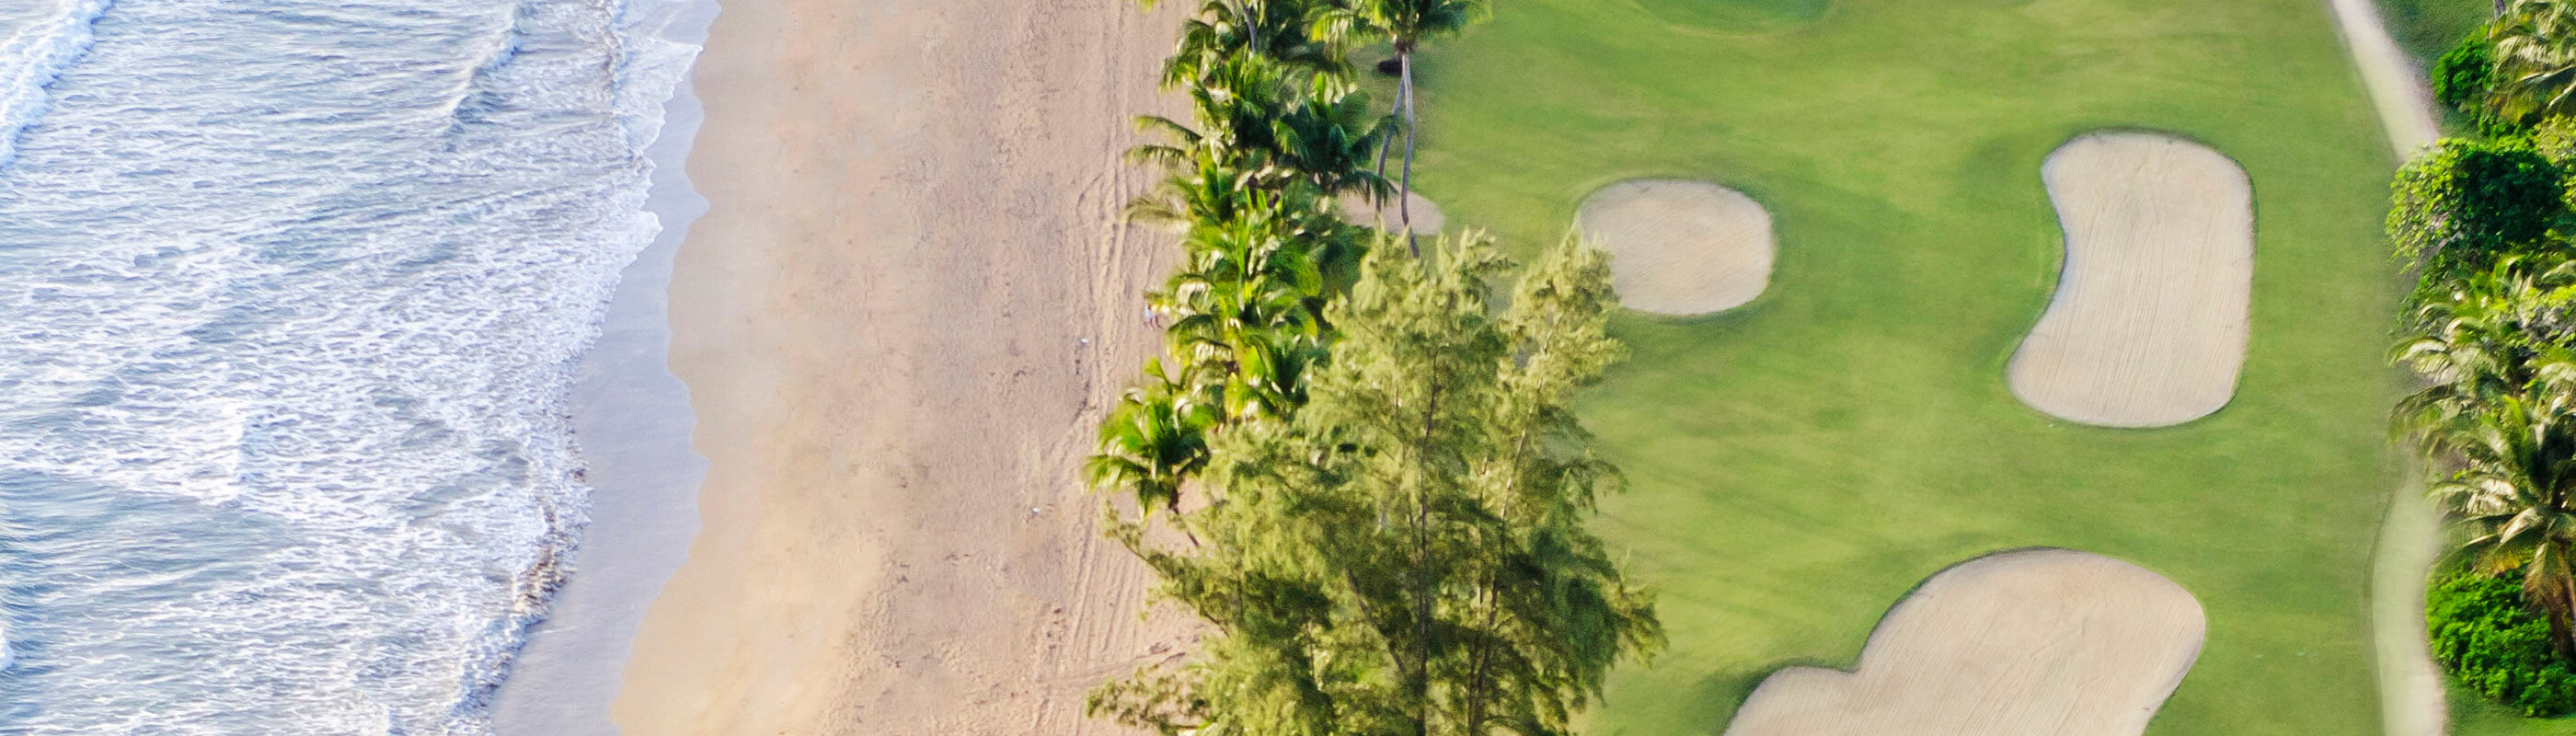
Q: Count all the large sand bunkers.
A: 3